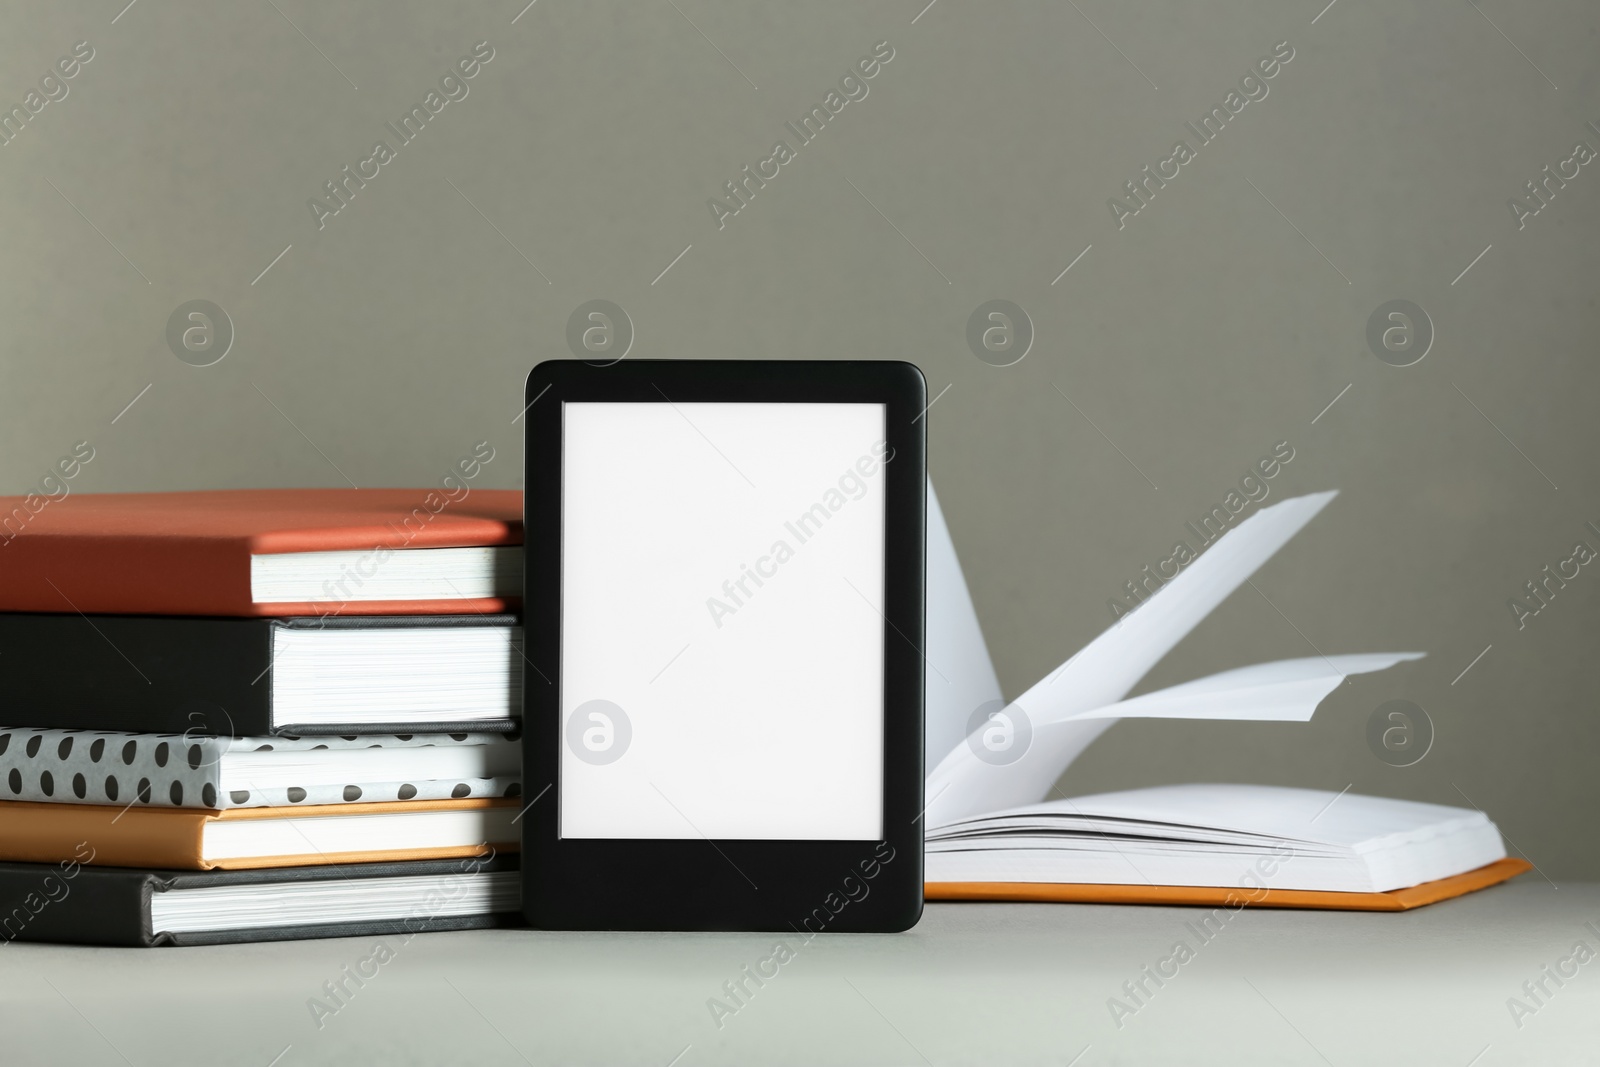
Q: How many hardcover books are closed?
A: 5